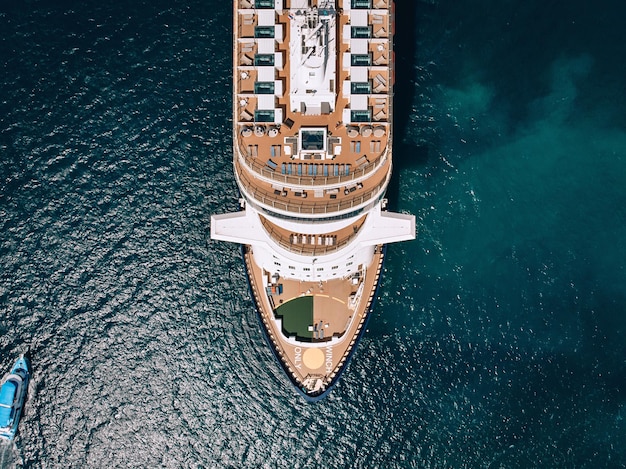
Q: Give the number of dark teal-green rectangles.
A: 11